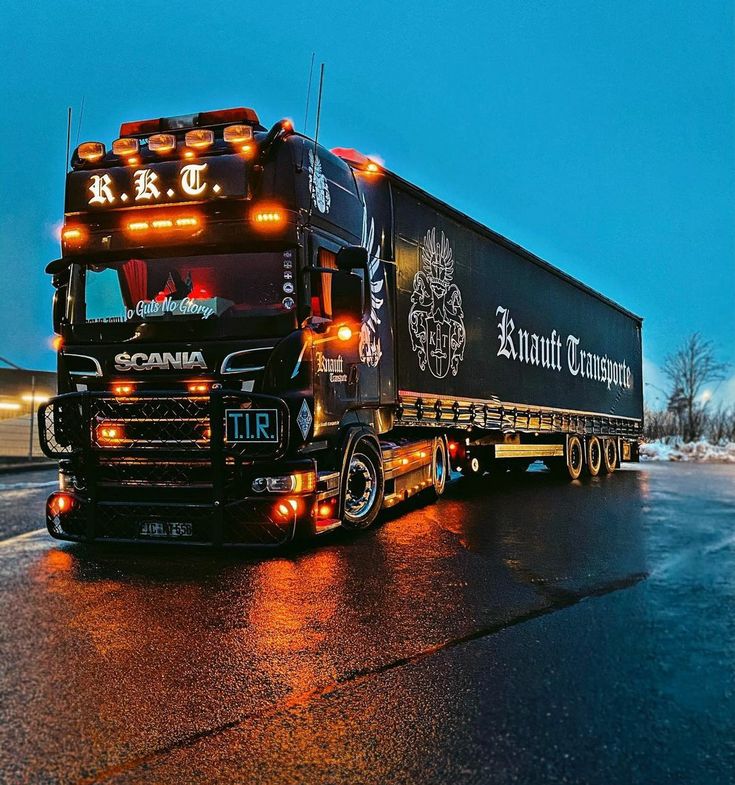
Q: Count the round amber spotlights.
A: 5